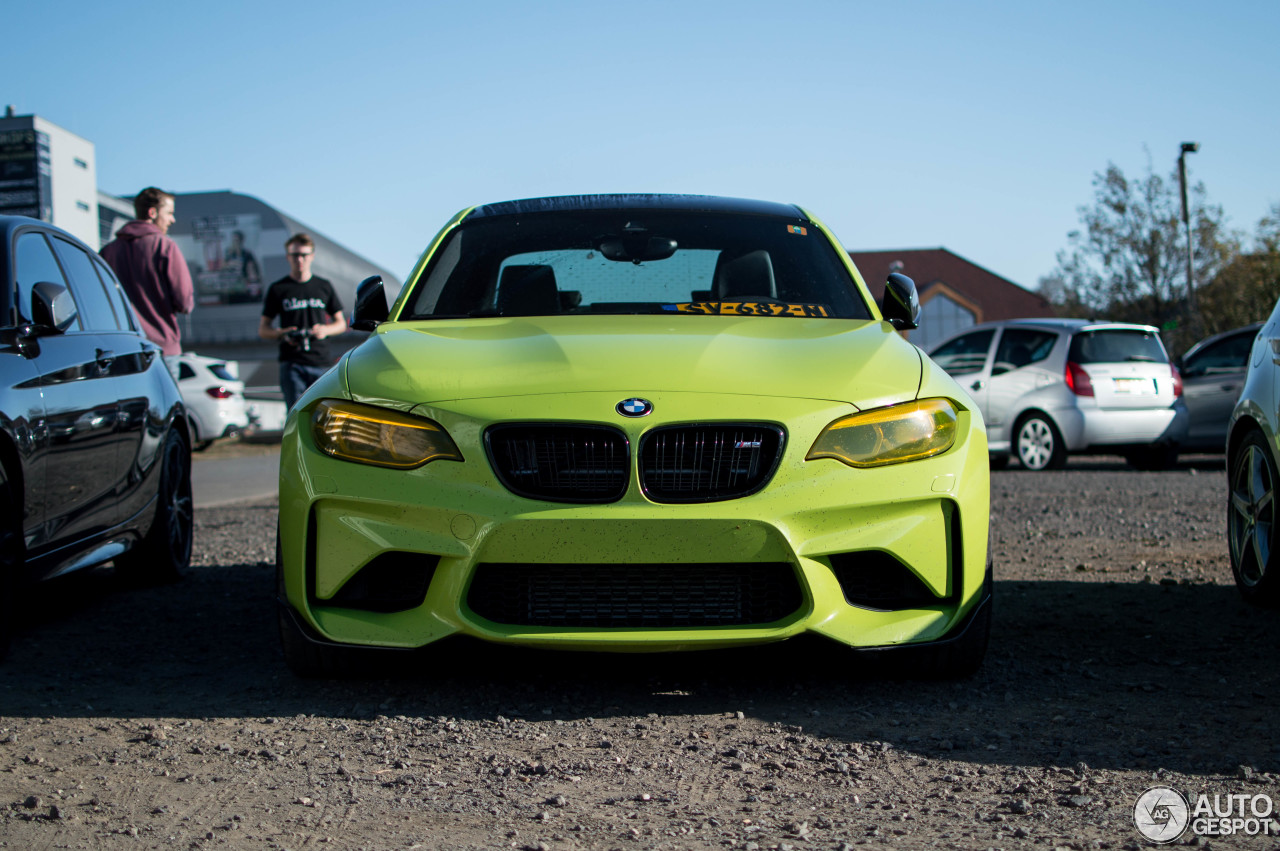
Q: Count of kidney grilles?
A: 2